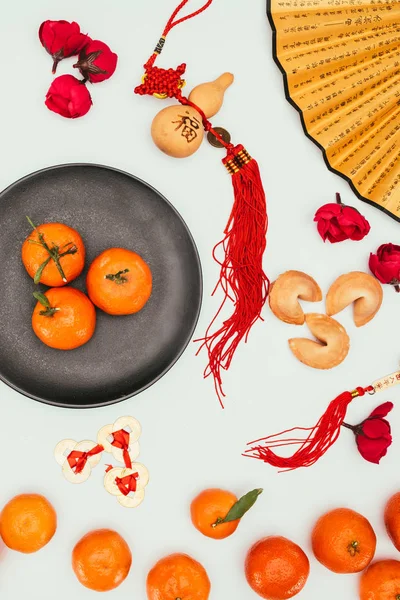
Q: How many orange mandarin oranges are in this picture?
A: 11